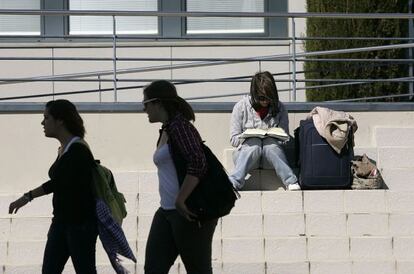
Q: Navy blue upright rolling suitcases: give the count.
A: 1